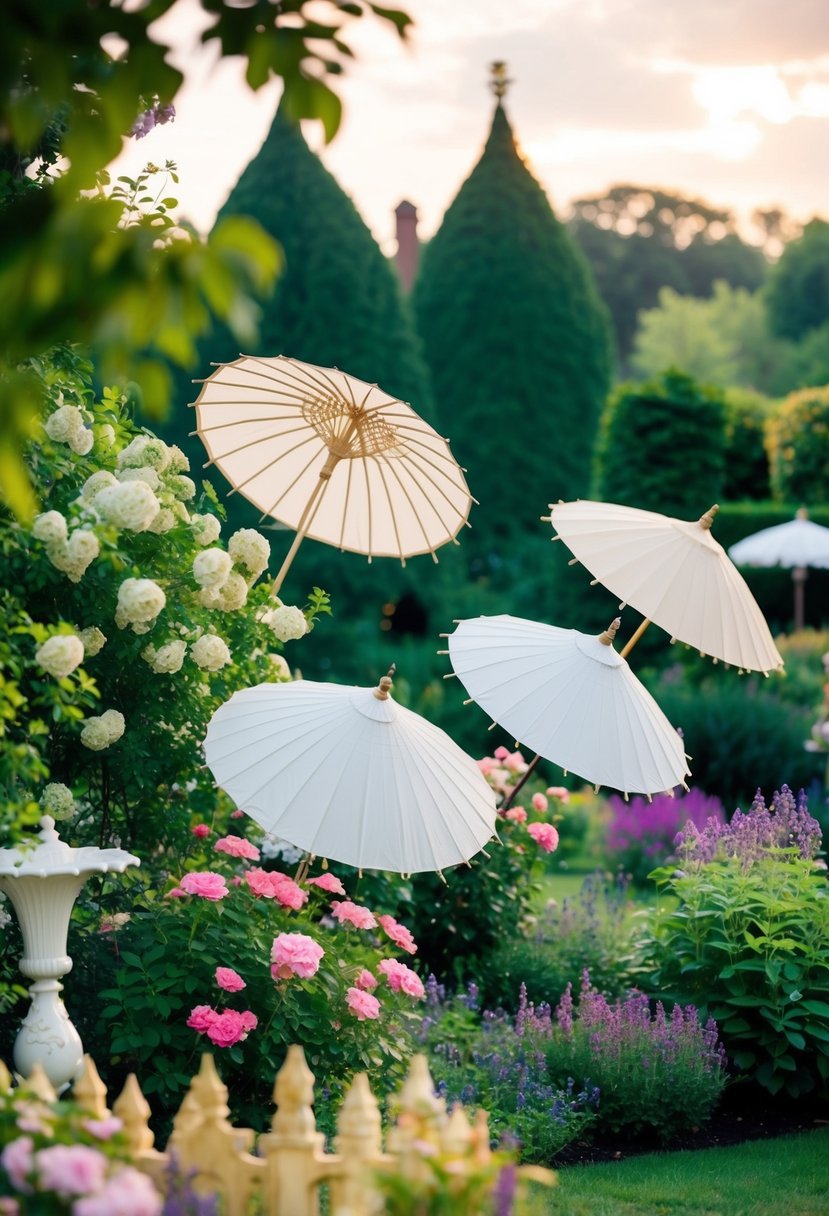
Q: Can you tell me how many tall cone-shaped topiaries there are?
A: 2